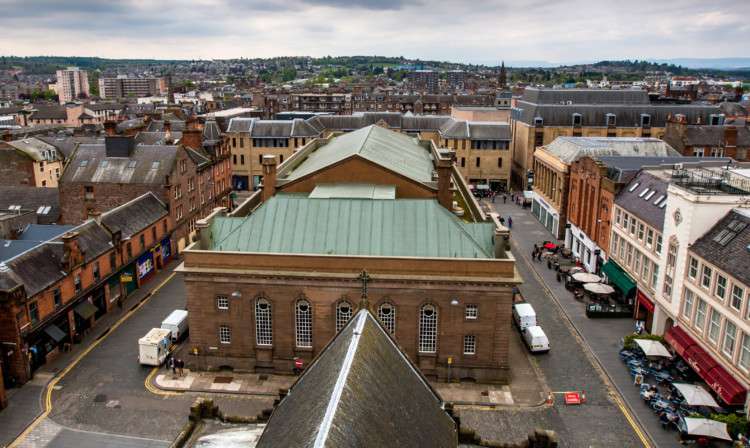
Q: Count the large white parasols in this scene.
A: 5